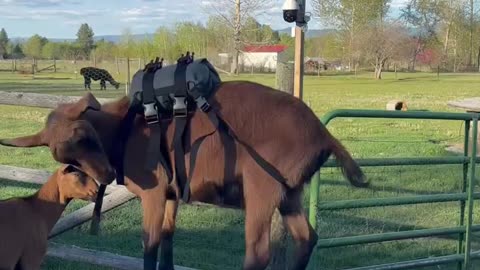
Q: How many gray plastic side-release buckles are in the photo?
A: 3